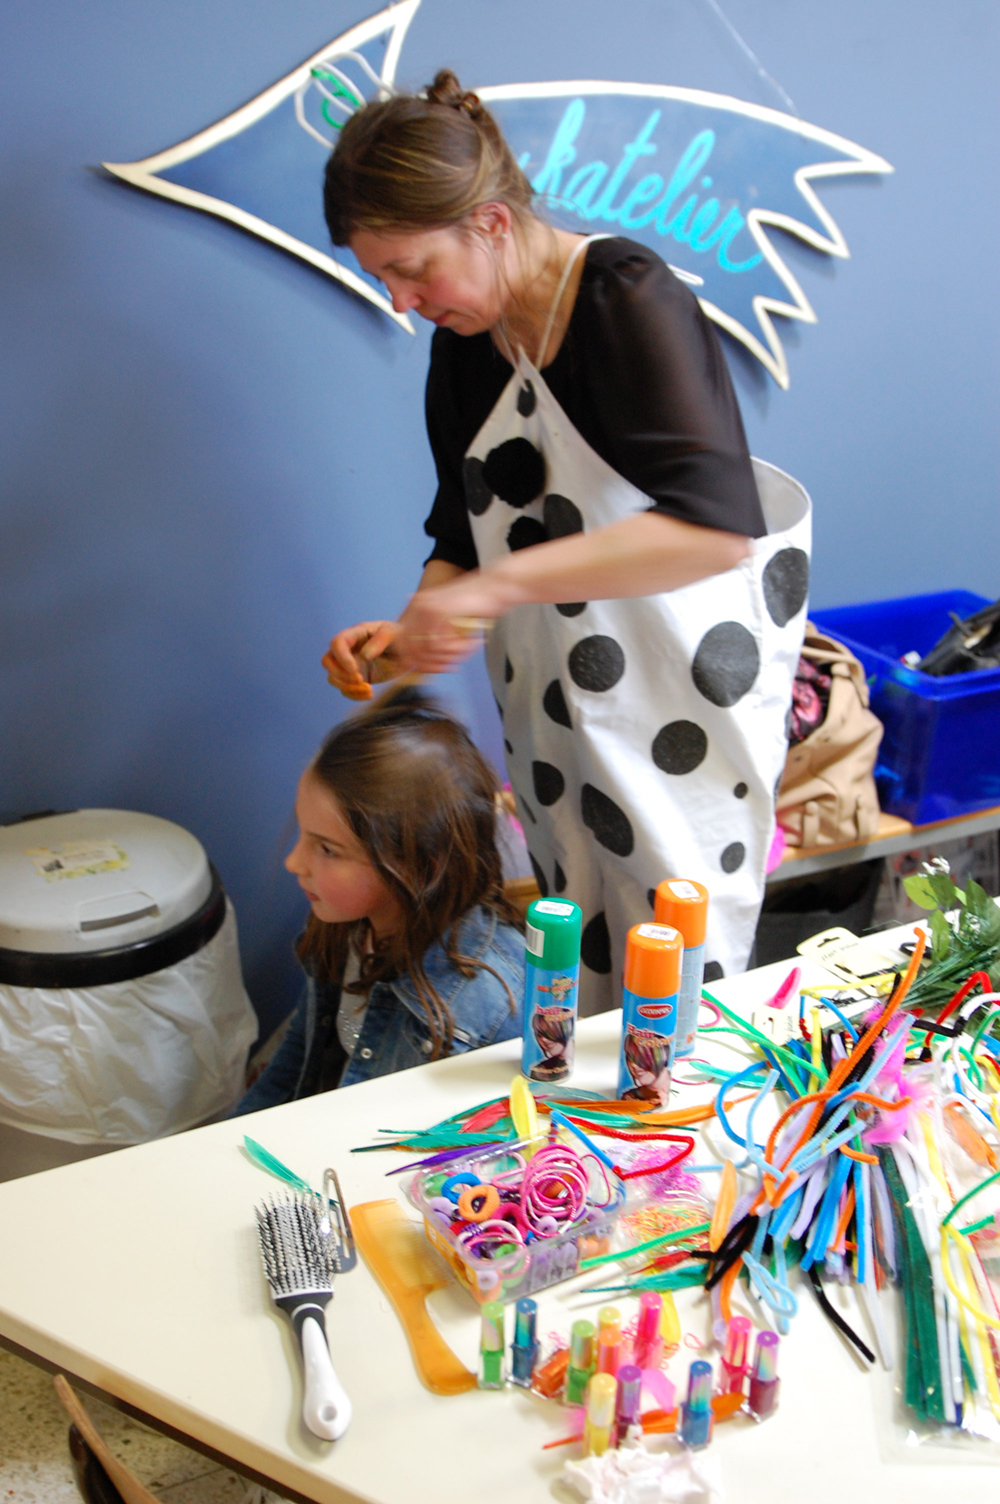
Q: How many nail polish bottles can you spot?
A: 12